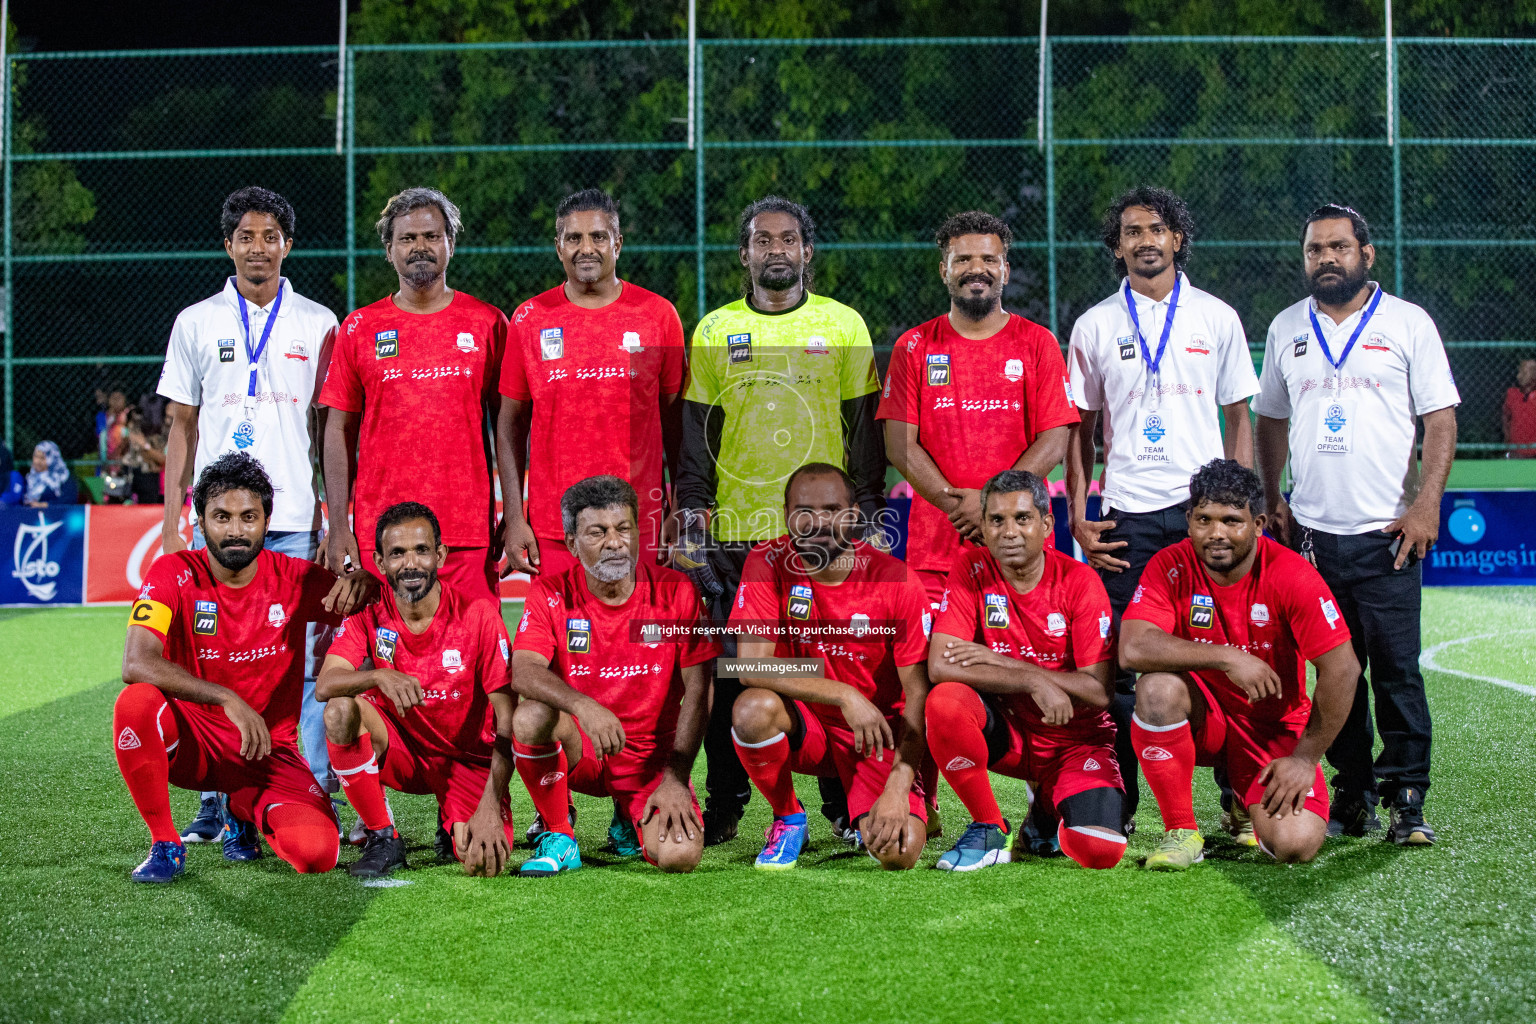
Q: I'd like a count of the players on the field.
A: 10